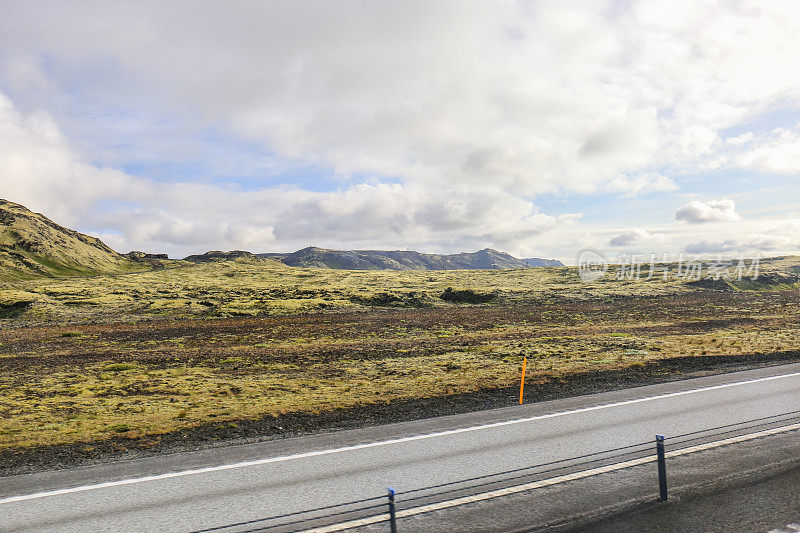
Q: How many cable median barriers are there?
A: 1